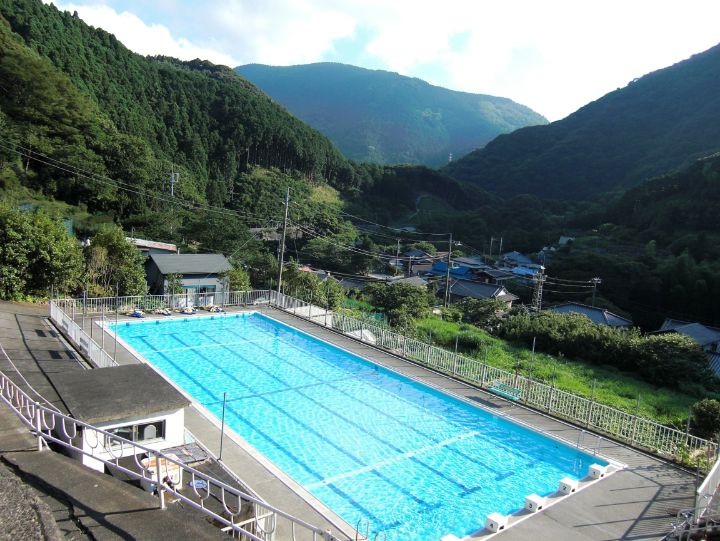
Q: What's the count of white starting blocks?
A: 5